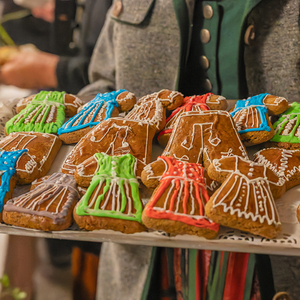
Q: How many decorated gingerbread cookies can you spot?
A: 15